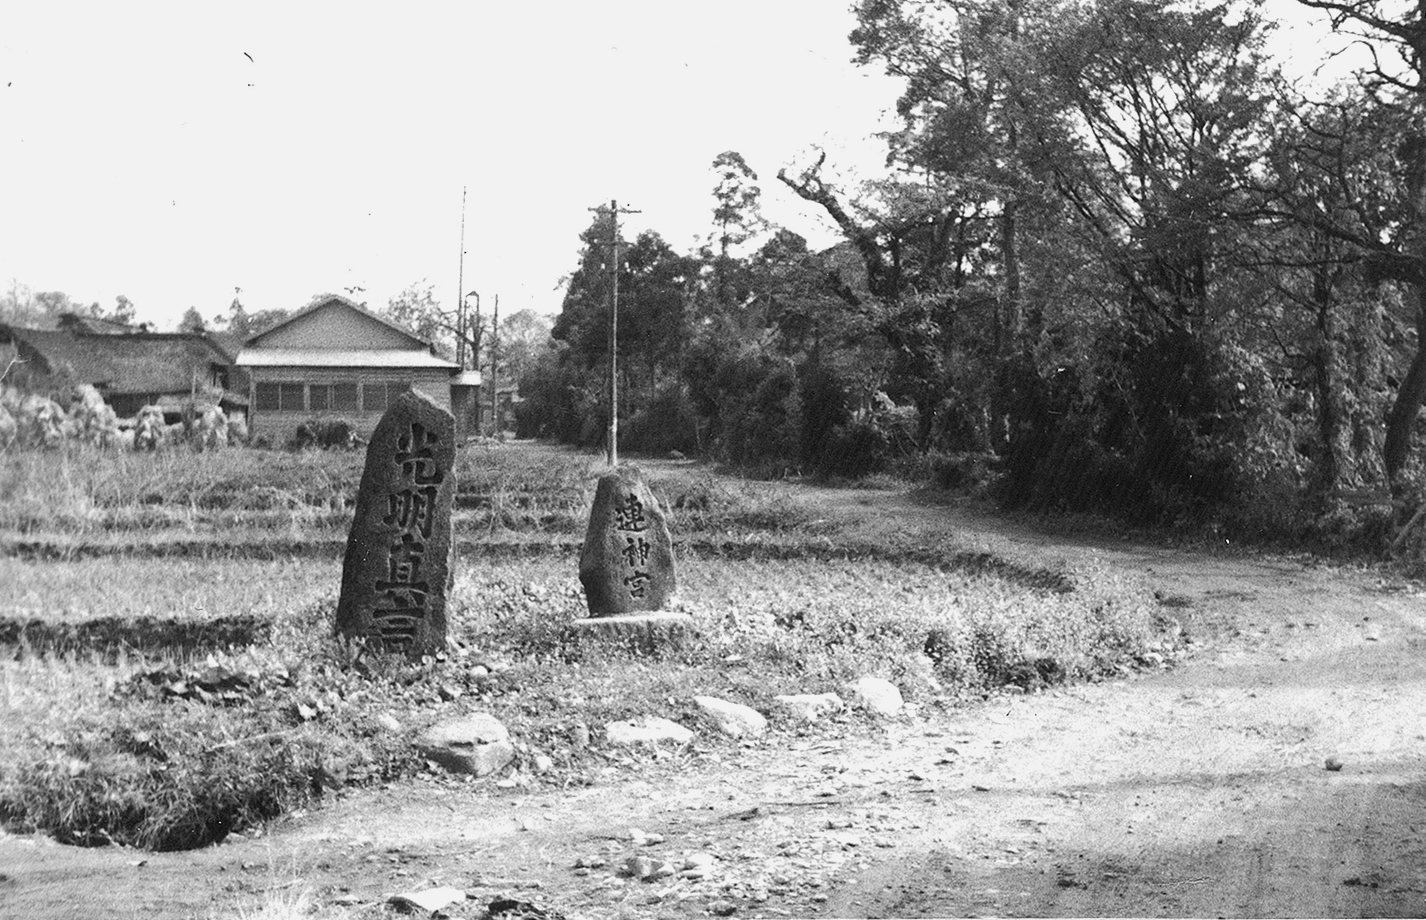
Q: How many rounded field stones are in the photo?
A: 5